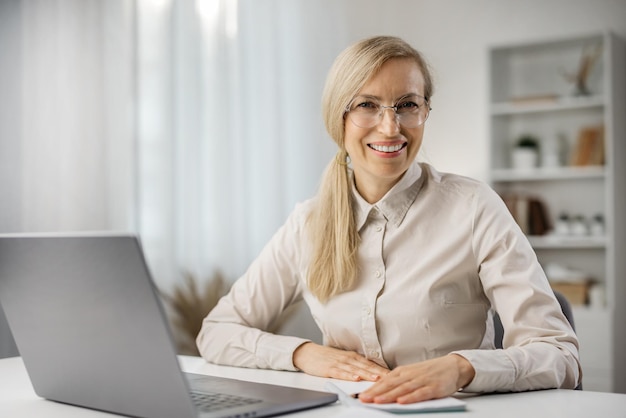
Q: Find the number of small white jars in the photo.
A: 3